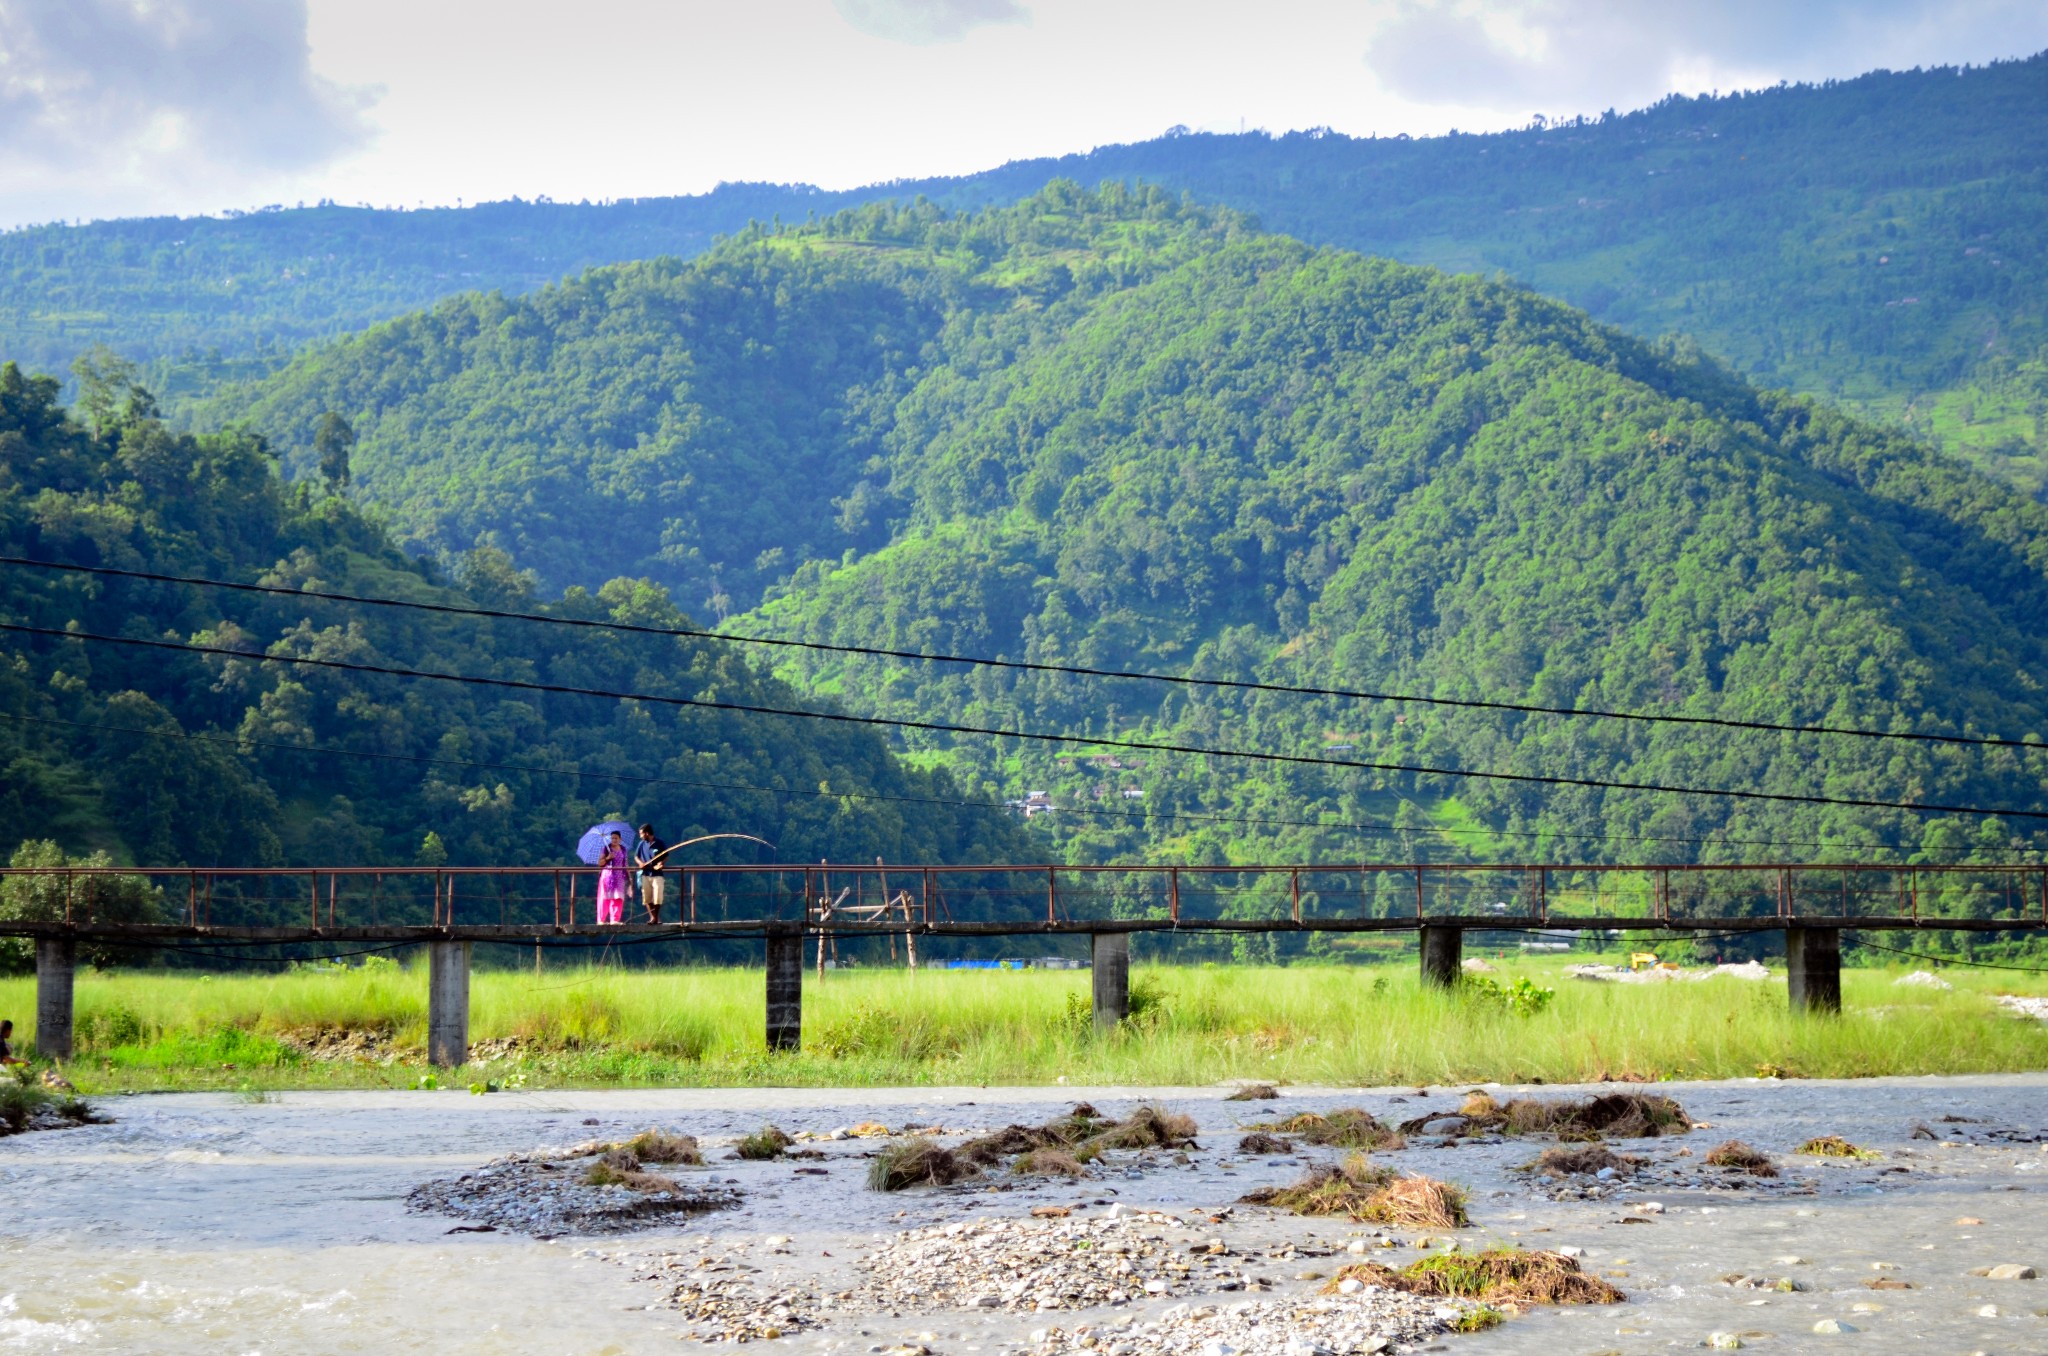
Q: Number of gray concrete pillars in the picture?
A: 6